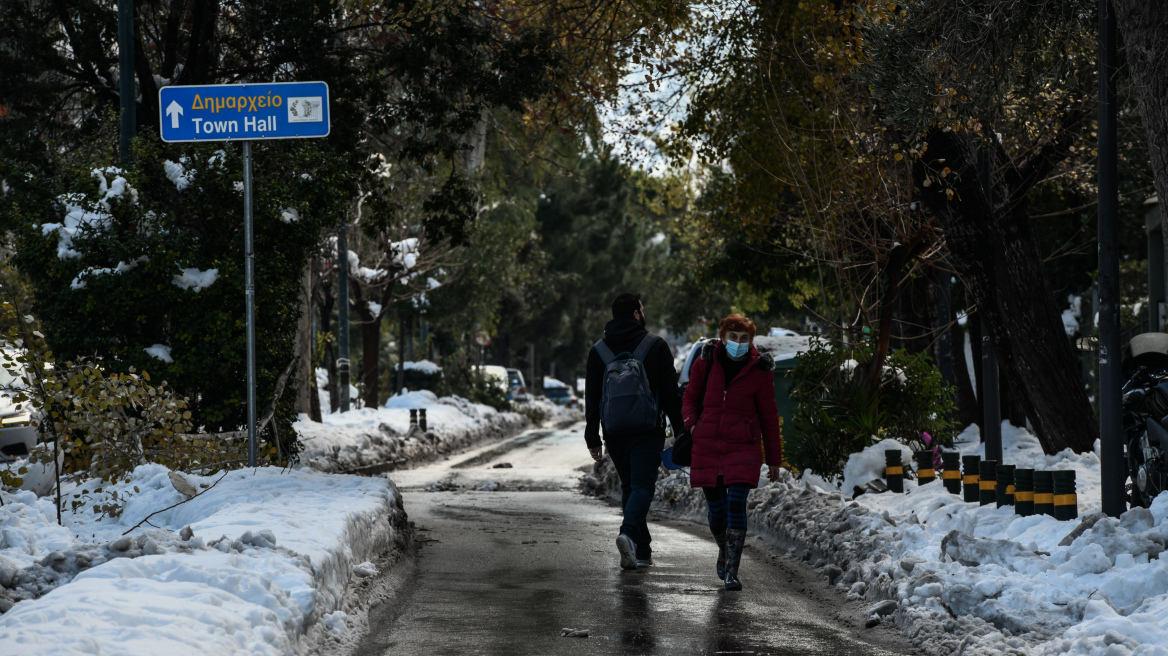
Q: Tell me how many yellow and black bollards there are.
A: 9